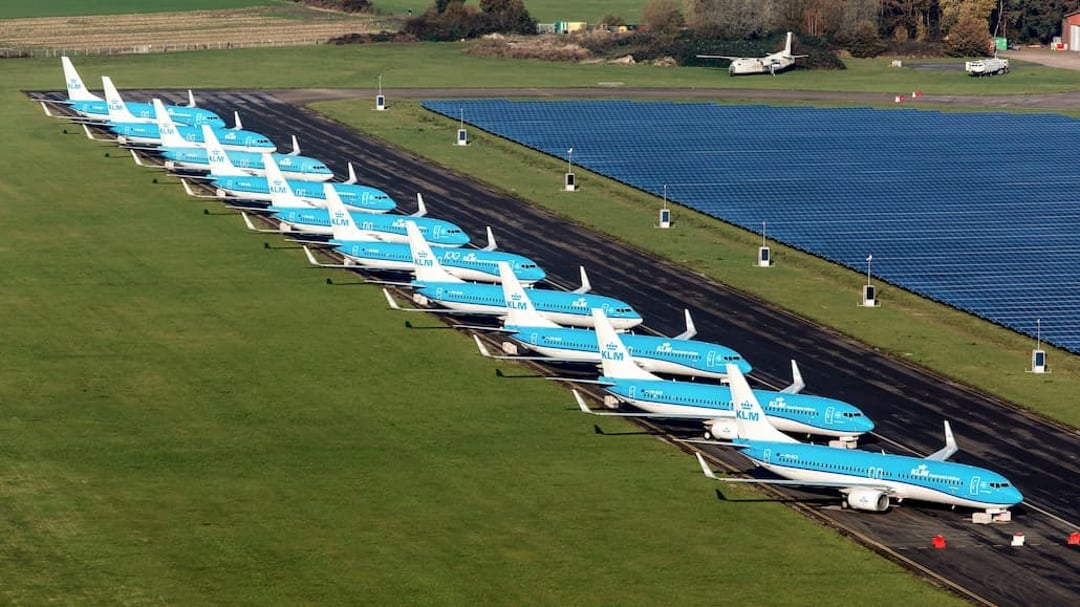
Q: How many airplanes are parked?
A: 11